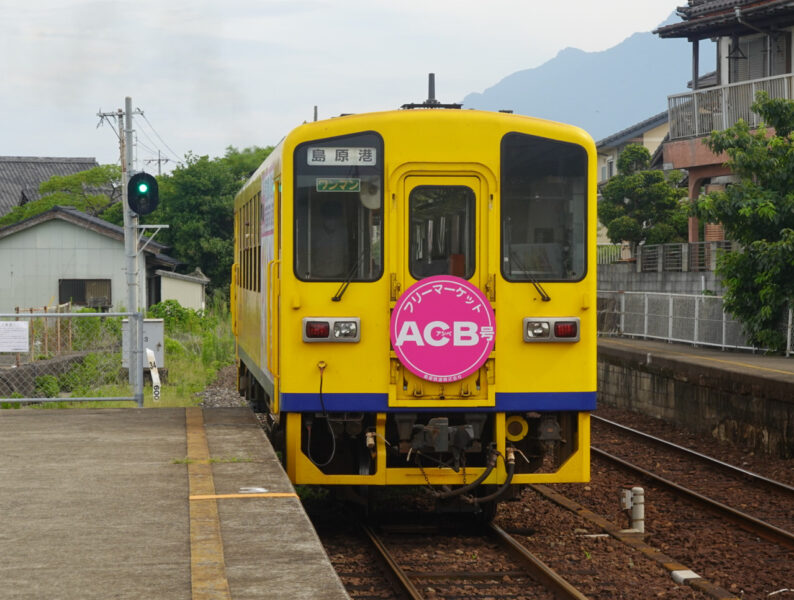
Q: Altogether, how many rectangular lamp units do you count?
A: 2